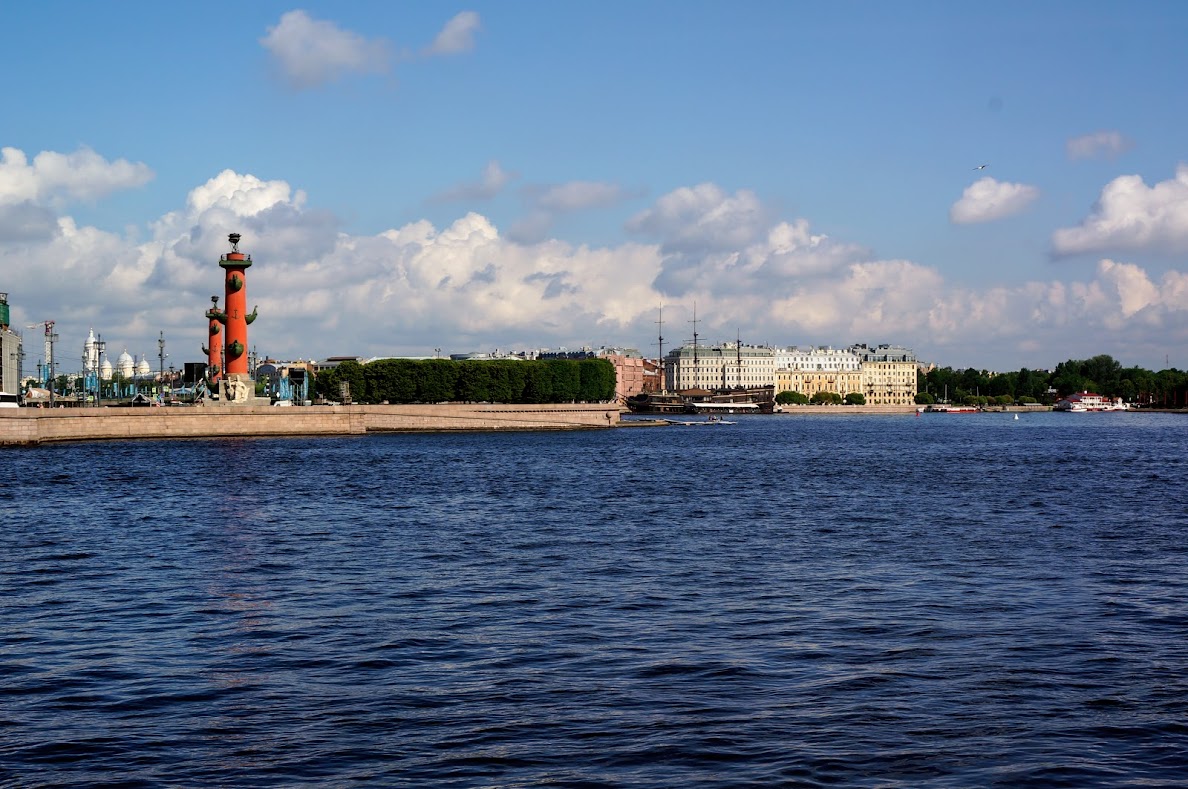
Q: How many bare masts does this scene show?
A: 3